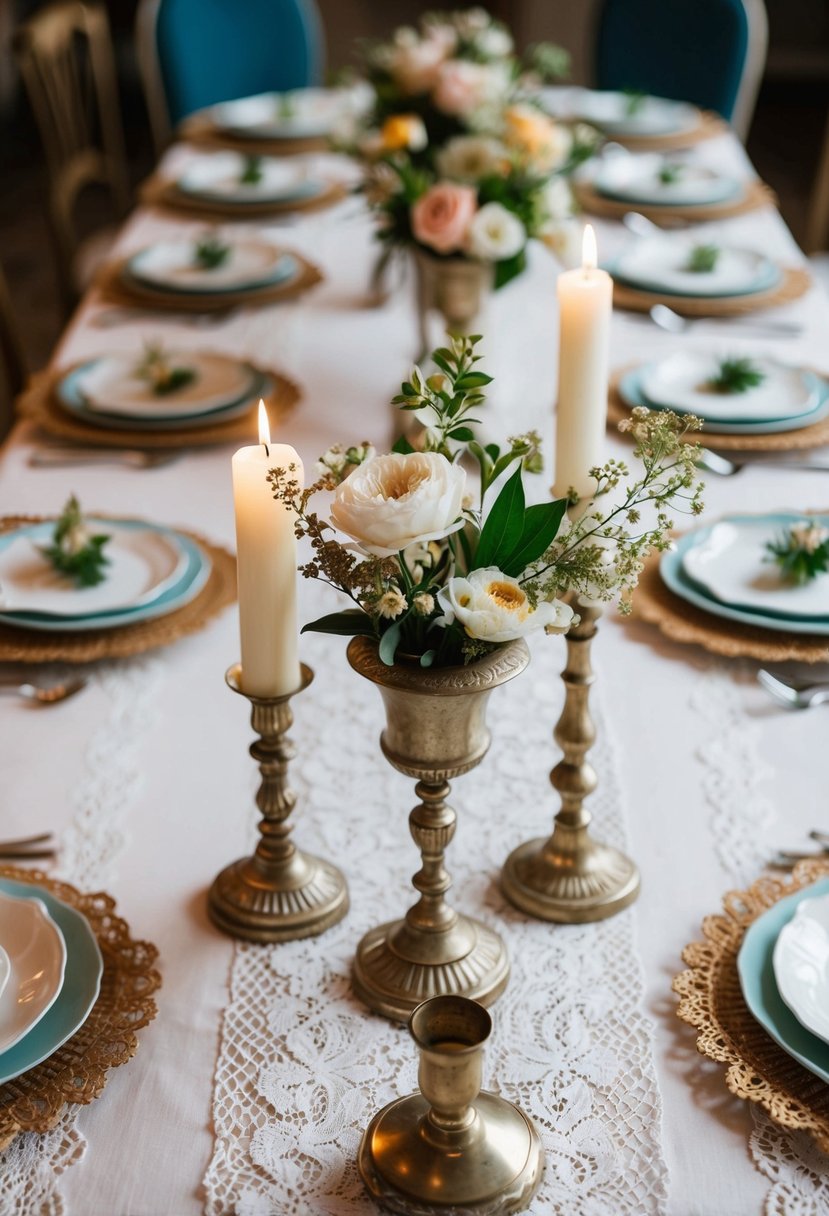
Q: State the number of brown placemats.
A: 12